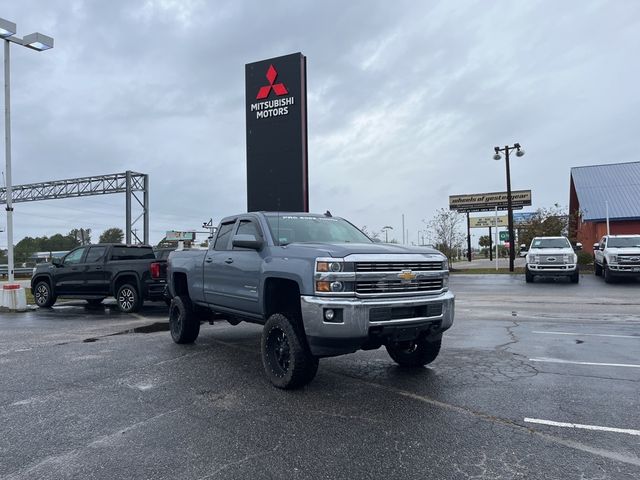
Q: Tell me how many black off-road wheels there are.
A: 3